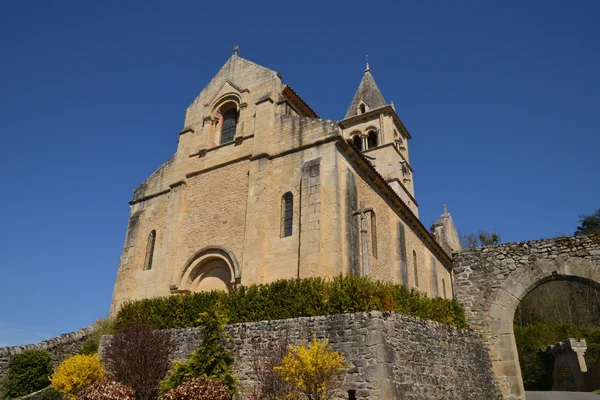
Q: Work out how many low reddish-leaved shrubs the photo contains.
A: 2